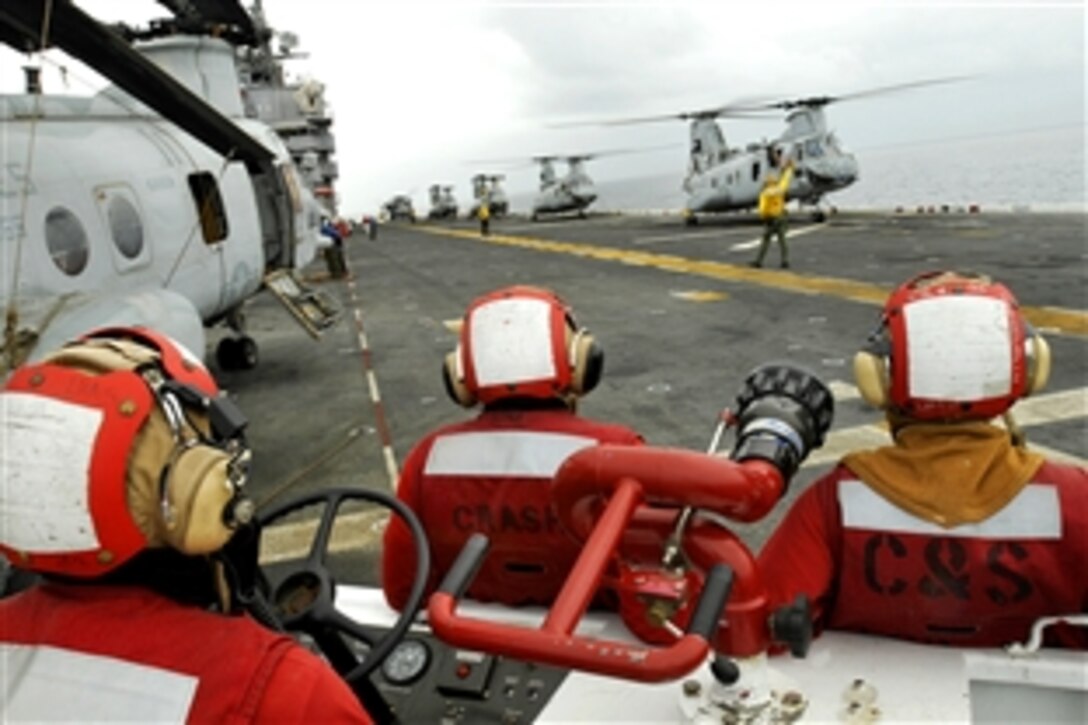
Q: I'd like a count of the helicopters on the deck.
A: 6